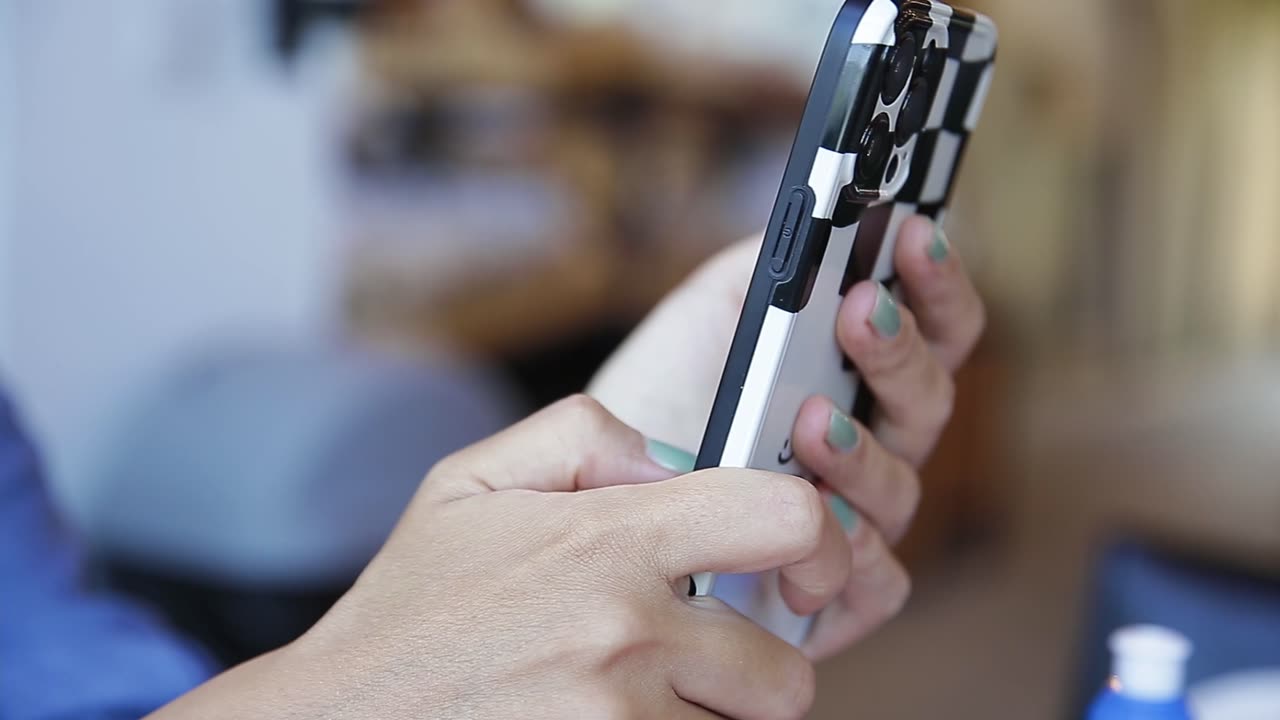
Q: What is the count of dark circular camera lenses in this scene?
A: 3